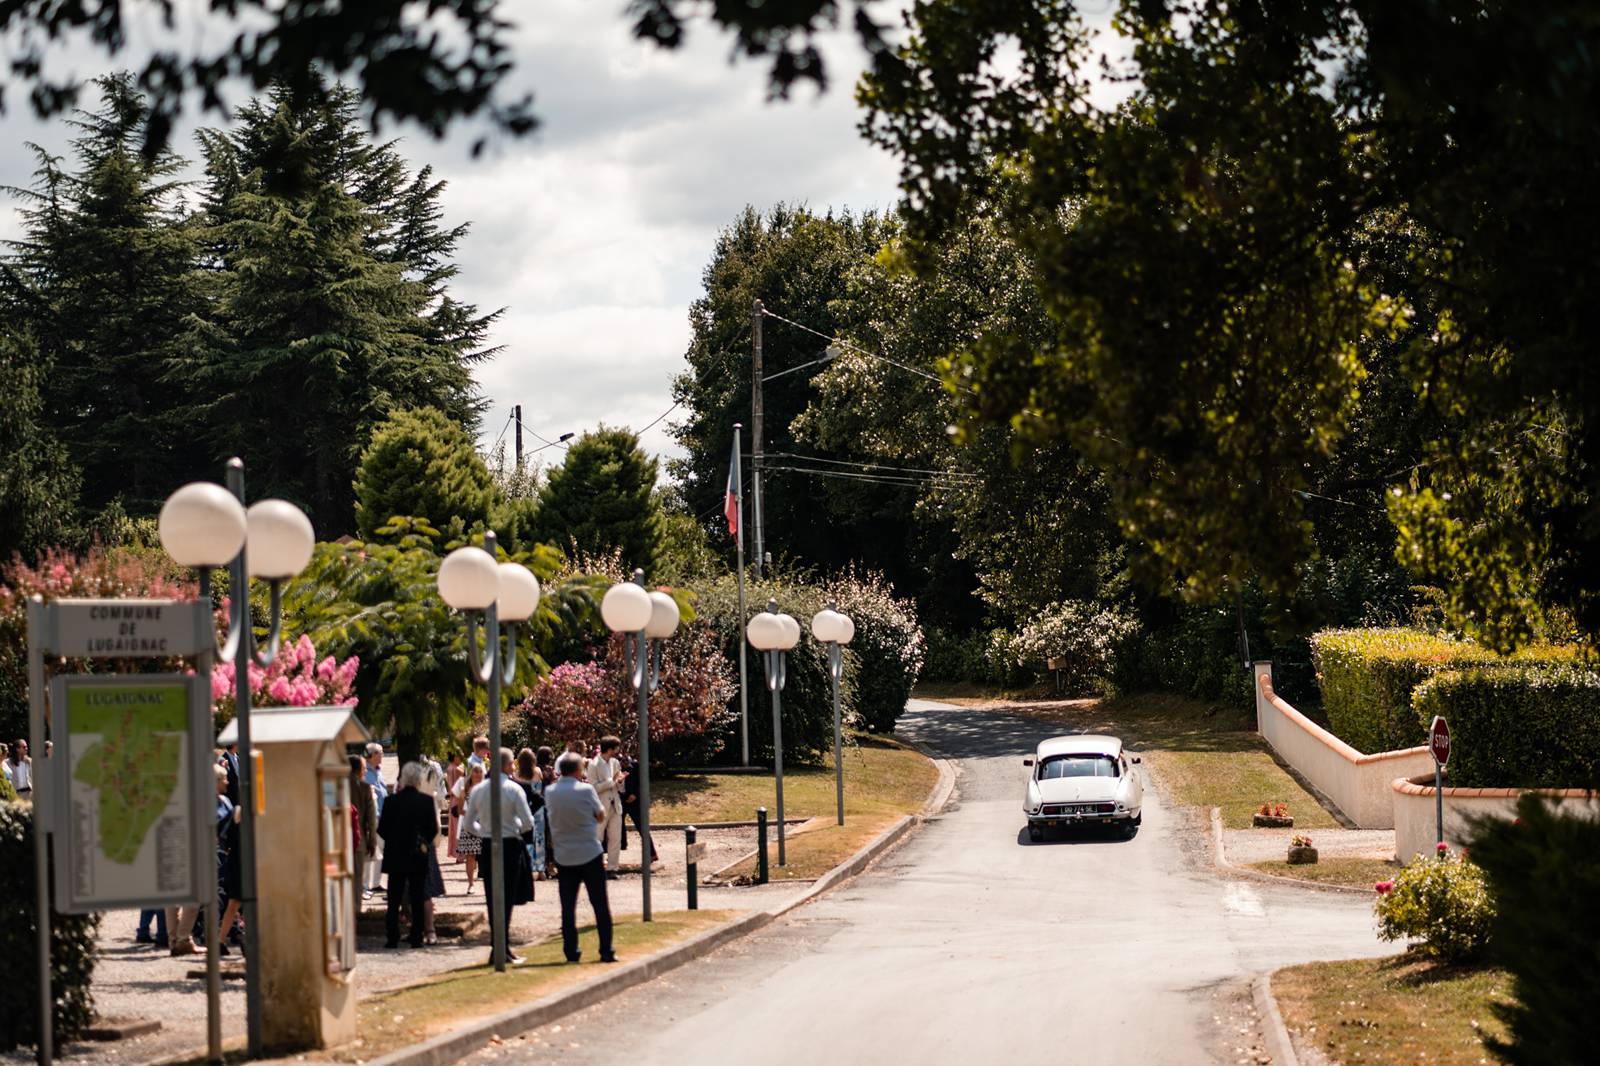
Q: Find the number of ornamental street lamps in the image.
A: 5